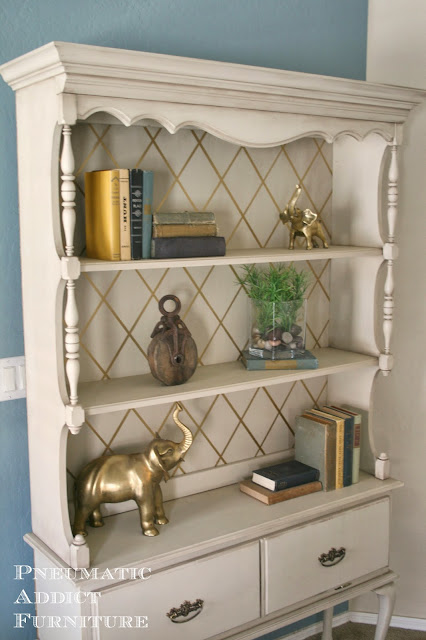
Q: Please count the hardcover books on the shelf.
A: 14